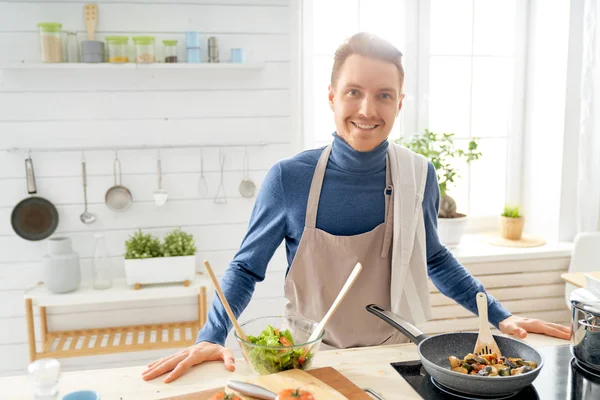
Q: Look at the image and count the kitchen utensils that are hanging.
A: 7